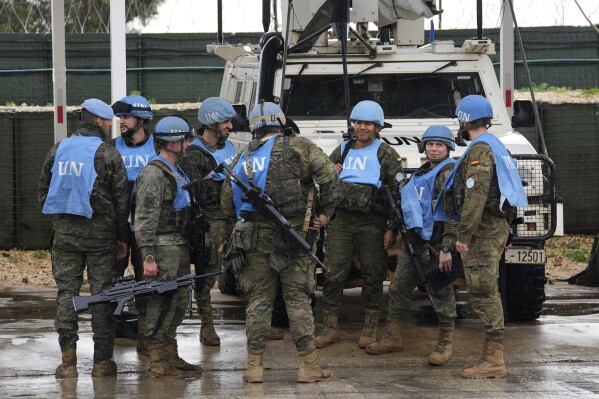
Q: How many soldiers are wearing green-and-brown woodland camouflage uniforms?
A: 8